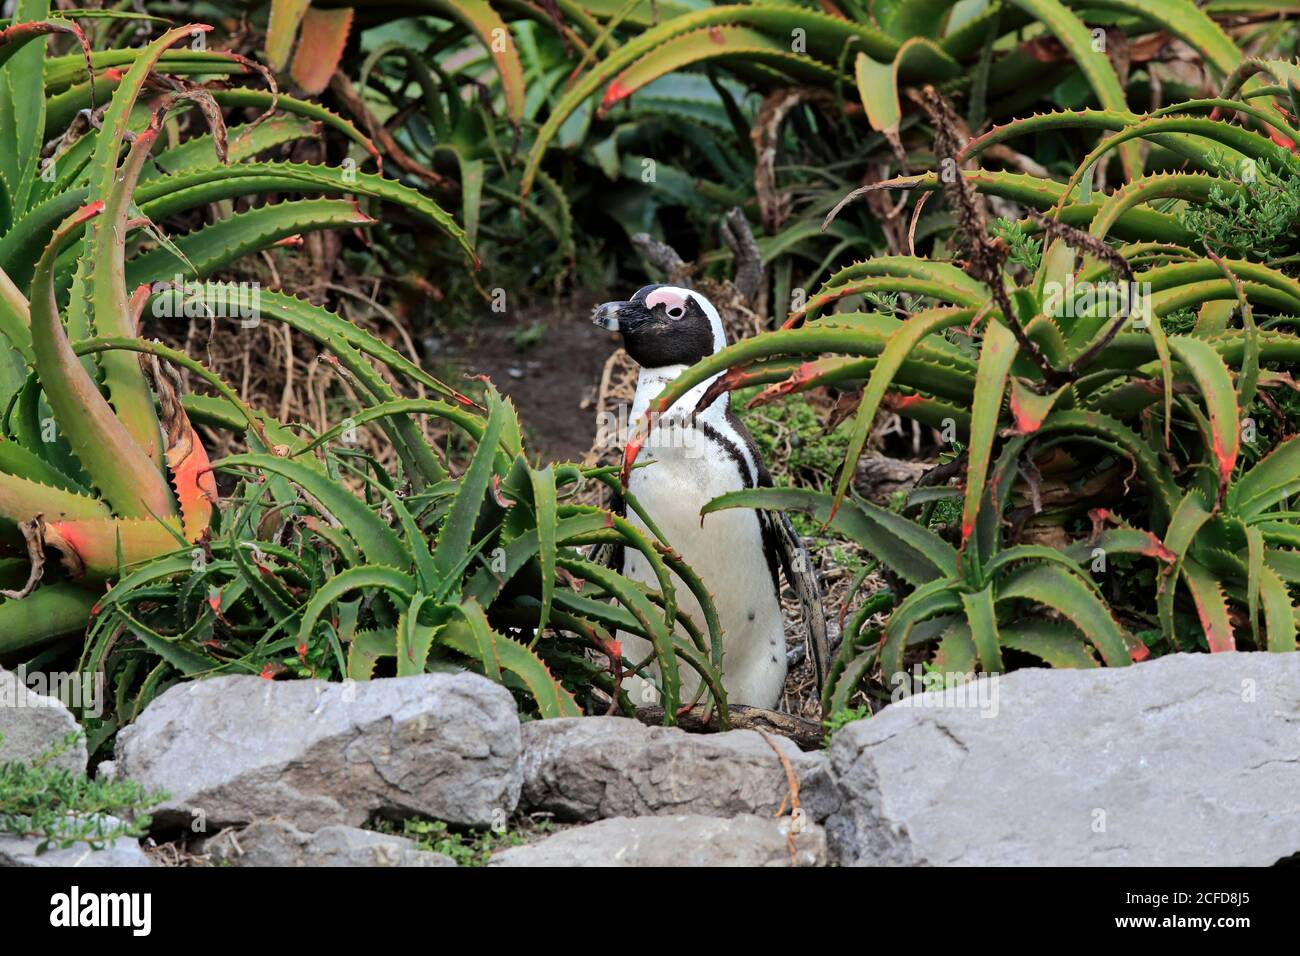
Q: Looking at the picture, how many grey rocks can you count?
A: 7